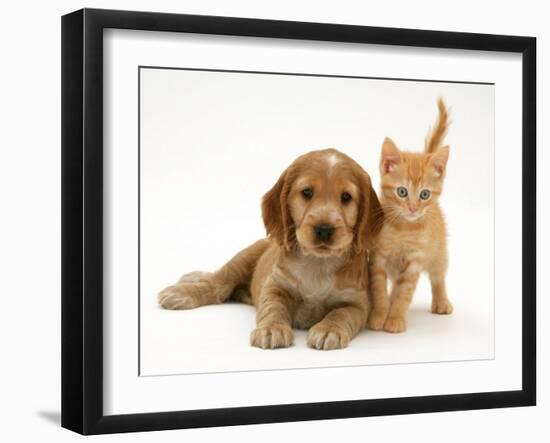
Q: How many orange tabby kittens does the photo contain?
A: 1